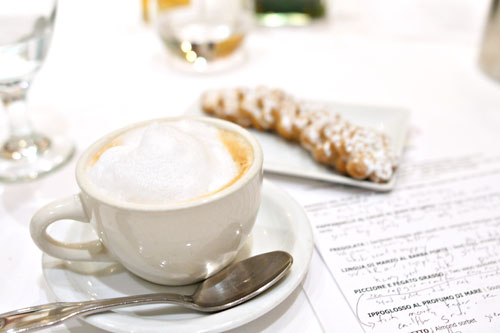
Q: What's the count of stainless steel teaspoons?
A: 1